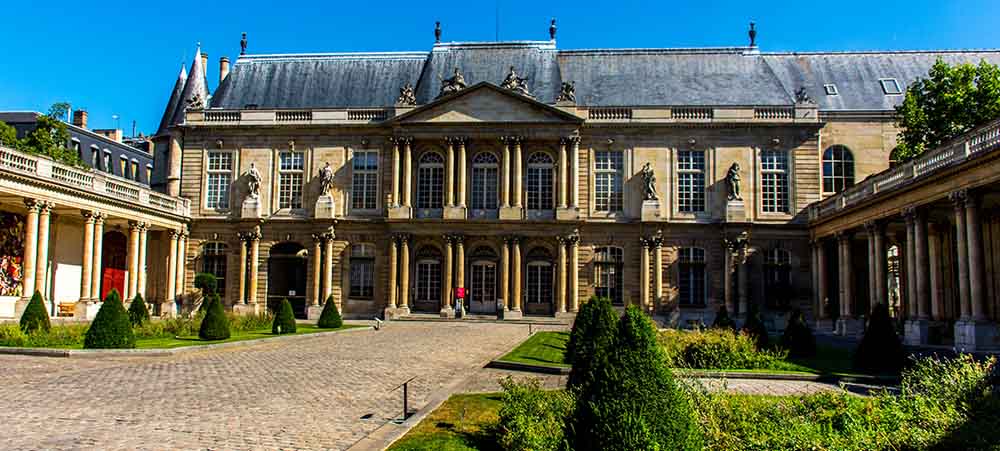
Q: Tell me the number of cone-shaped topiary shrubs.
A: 12